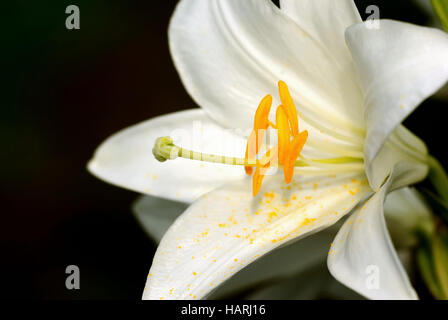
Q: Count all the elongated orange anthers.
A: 6